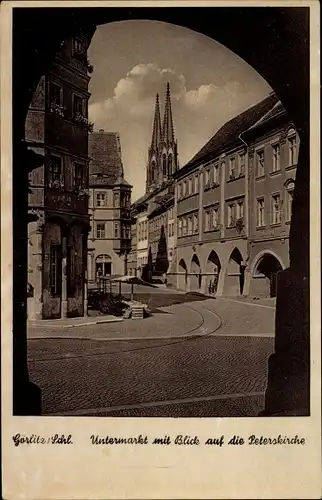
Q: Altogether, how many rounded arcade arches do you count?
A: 5